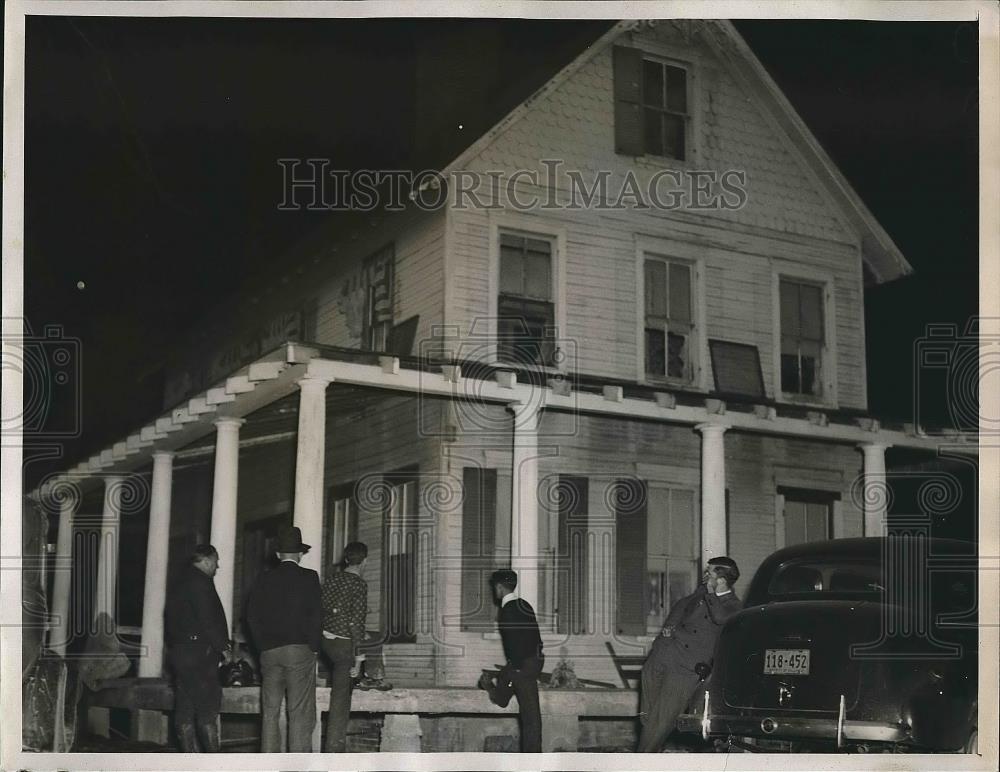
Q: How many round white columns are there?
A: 8